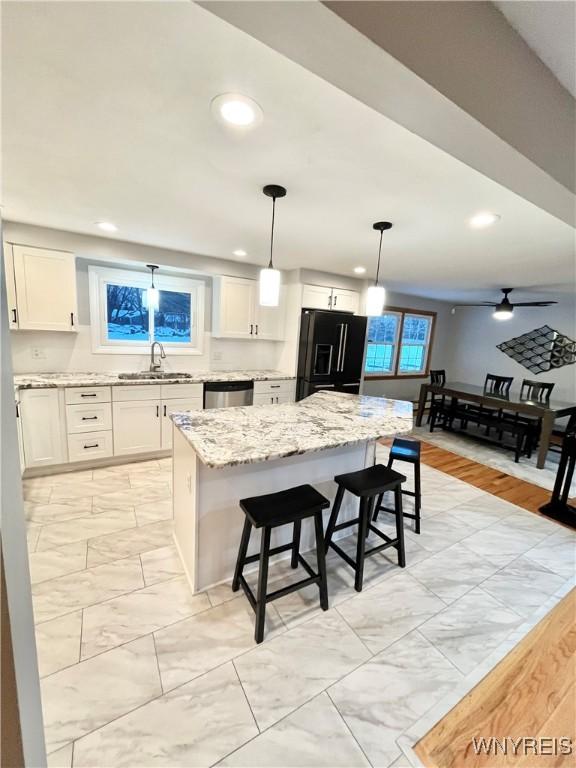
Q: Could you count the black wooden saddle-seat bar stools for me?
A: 3